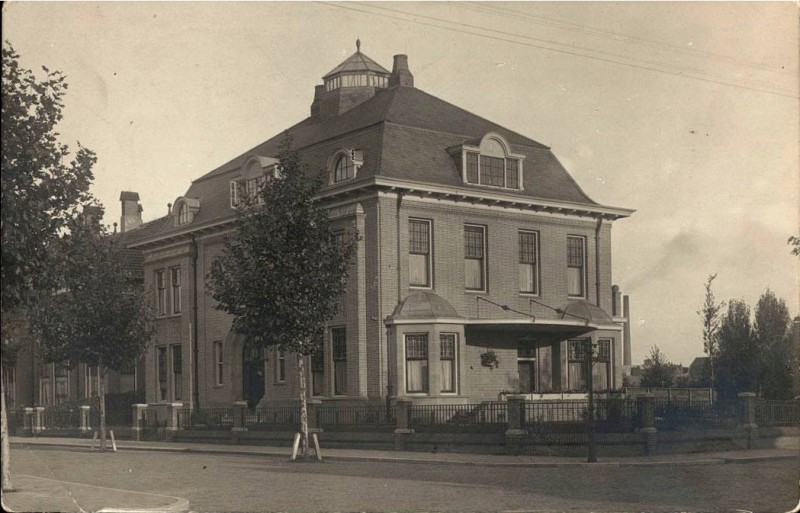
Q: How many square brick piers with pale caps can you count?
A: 11